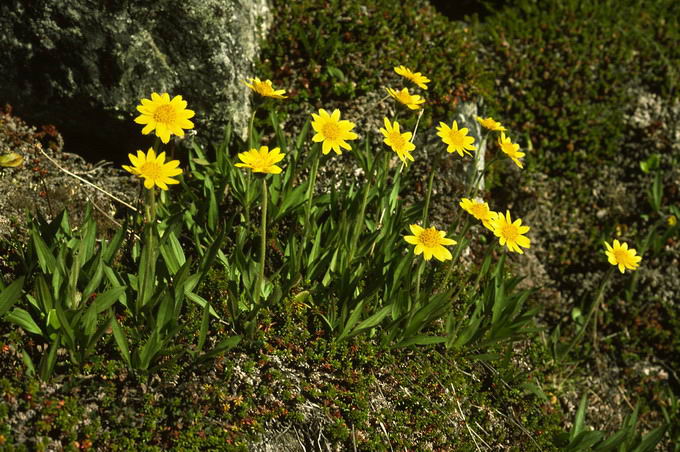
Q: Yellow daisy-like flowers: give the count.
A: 15